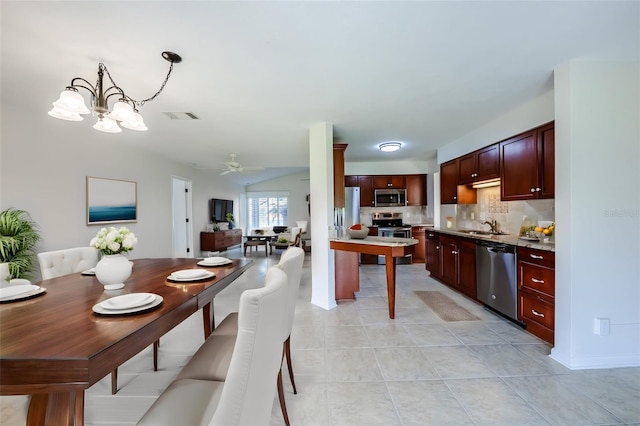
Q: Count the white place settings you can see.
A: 5